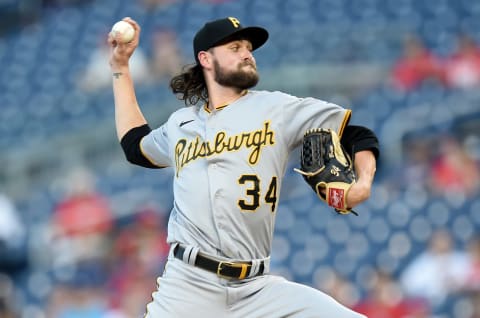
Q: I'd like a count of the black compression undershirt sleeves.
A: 2